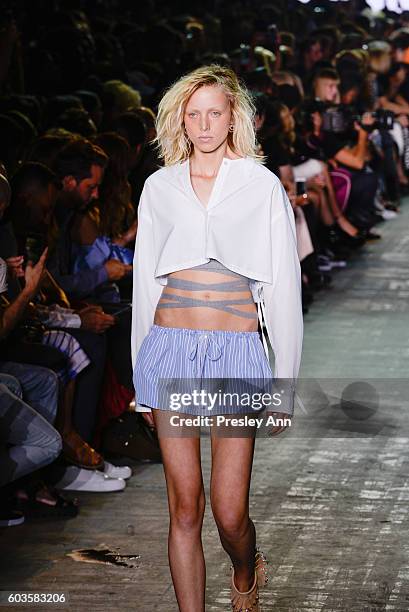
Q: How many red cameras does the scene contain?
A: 0